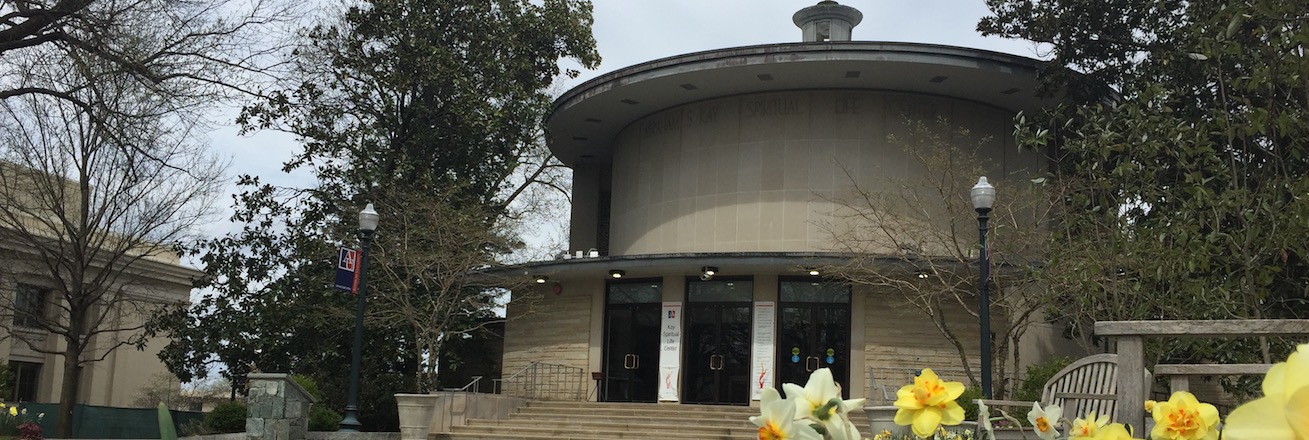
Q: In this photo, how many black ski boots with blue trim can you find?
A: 0